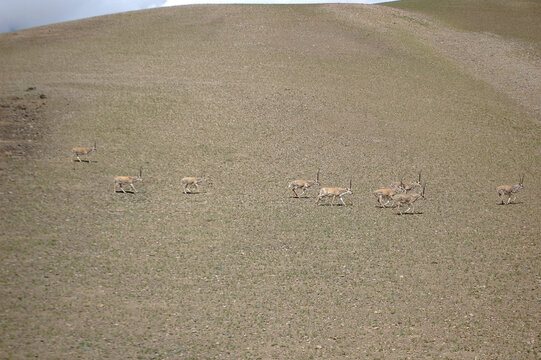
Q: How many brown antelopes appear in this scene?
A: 9